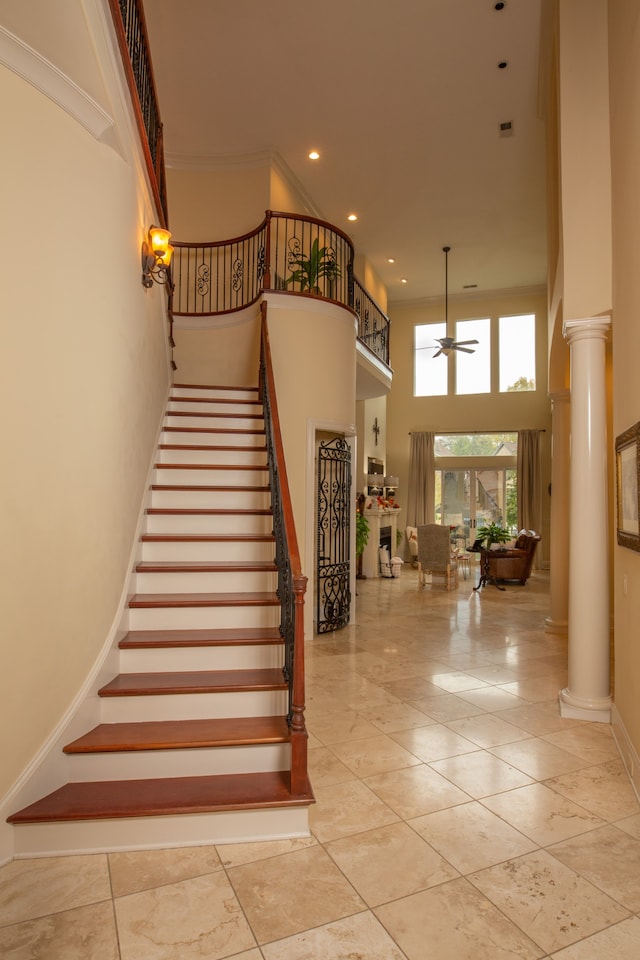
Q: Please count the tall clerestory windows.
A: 3